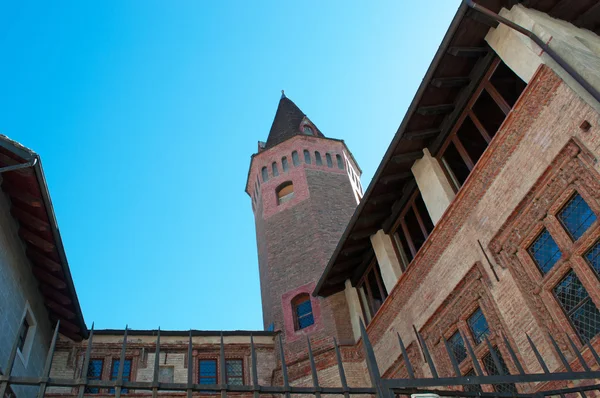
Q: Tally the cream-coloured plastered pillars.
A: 4